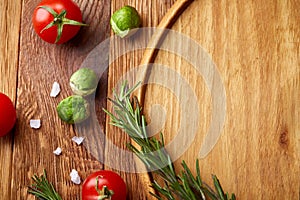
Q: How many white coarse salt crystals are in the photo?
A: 5